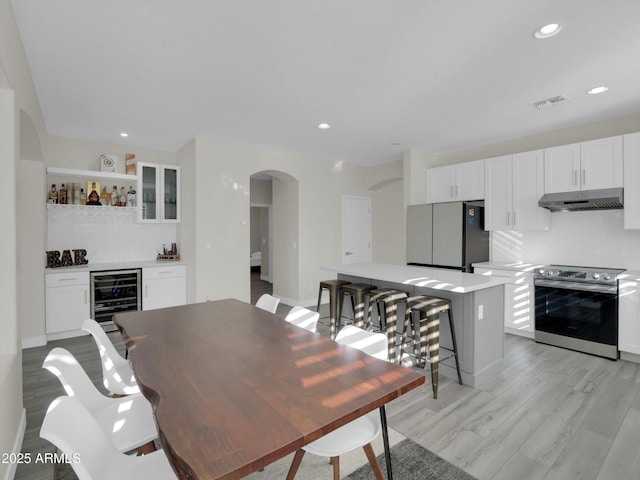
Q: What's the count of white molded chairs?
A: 6